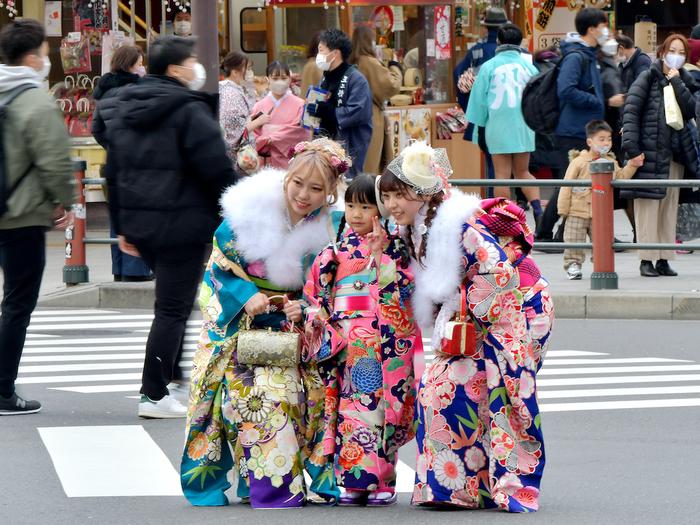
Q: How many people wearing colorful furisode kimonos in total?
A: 3